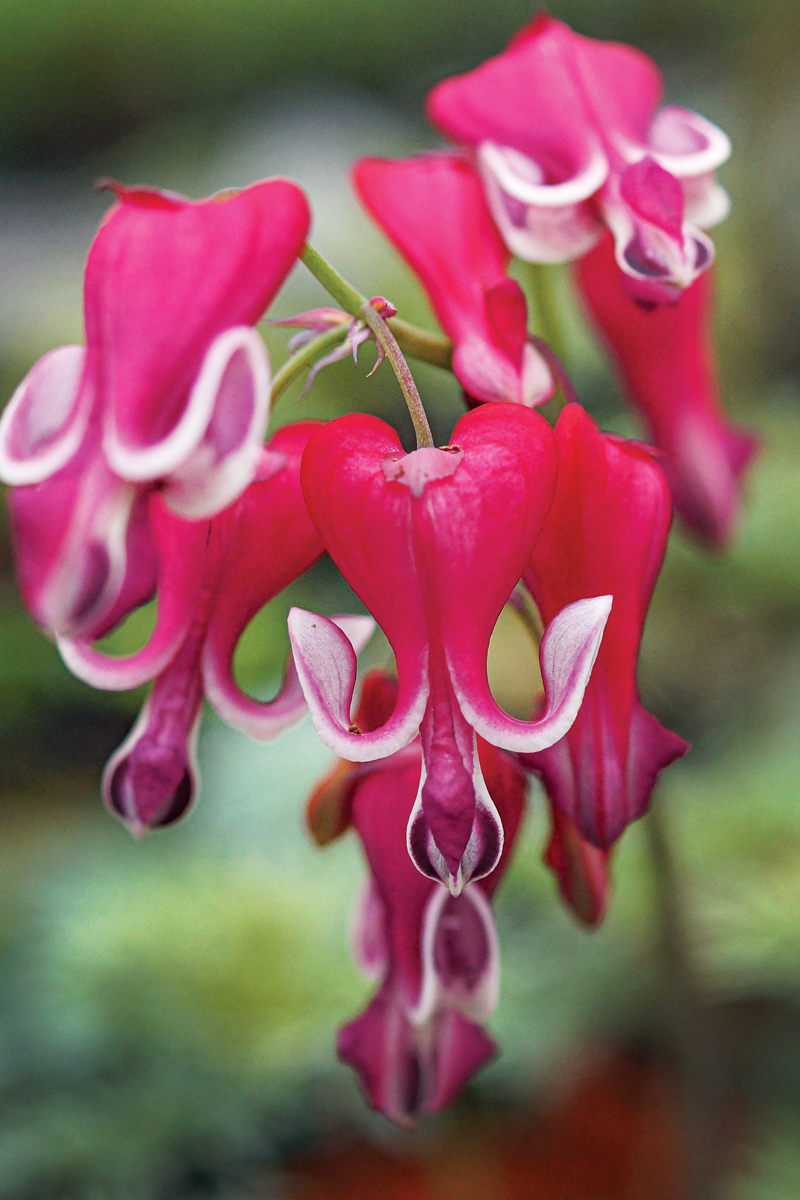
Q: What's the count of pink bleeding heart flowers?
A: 8